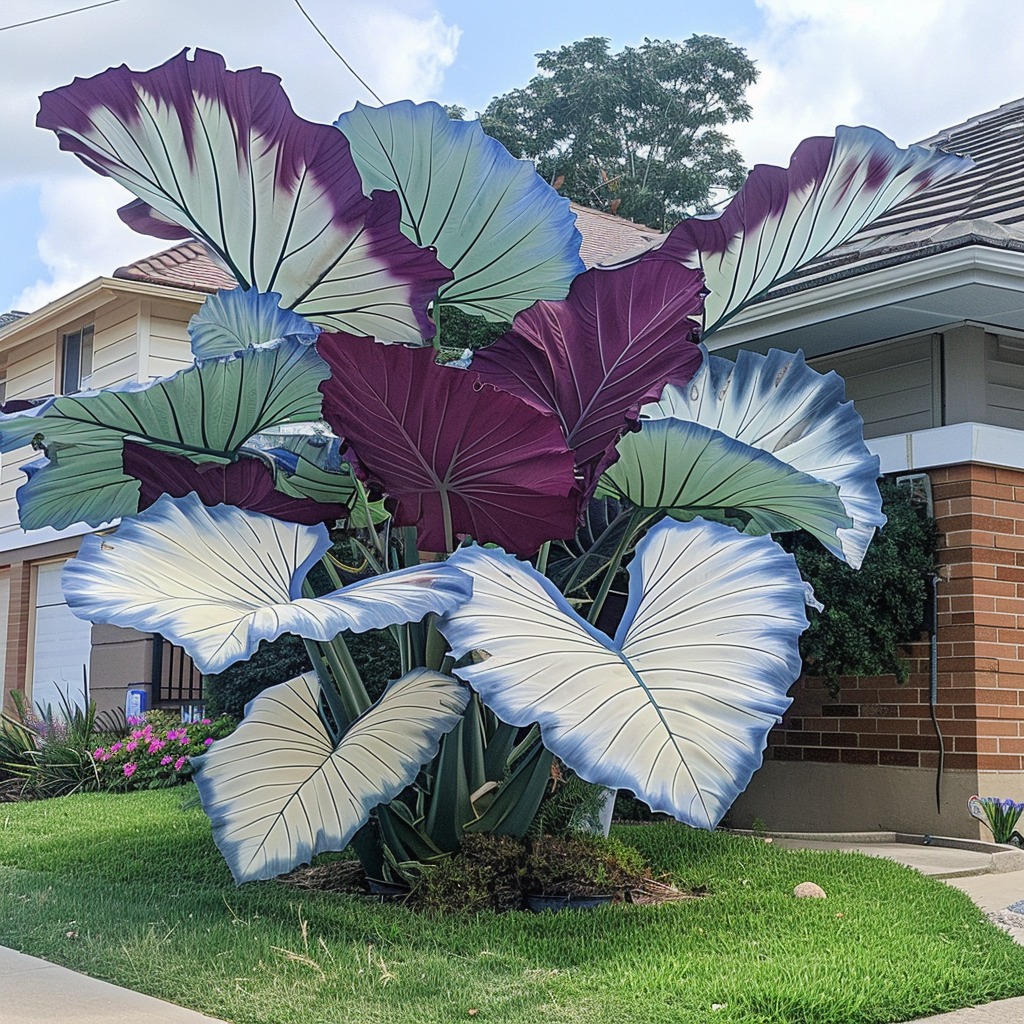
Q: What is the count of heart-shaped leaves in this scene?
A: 3